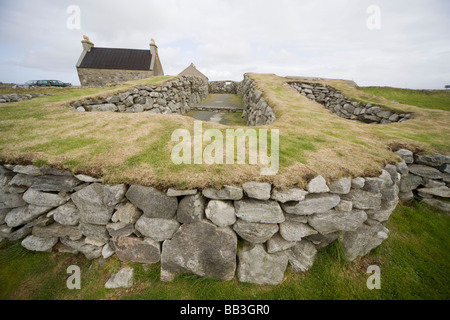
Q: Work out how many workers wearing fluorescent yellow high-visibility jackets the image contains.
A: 0